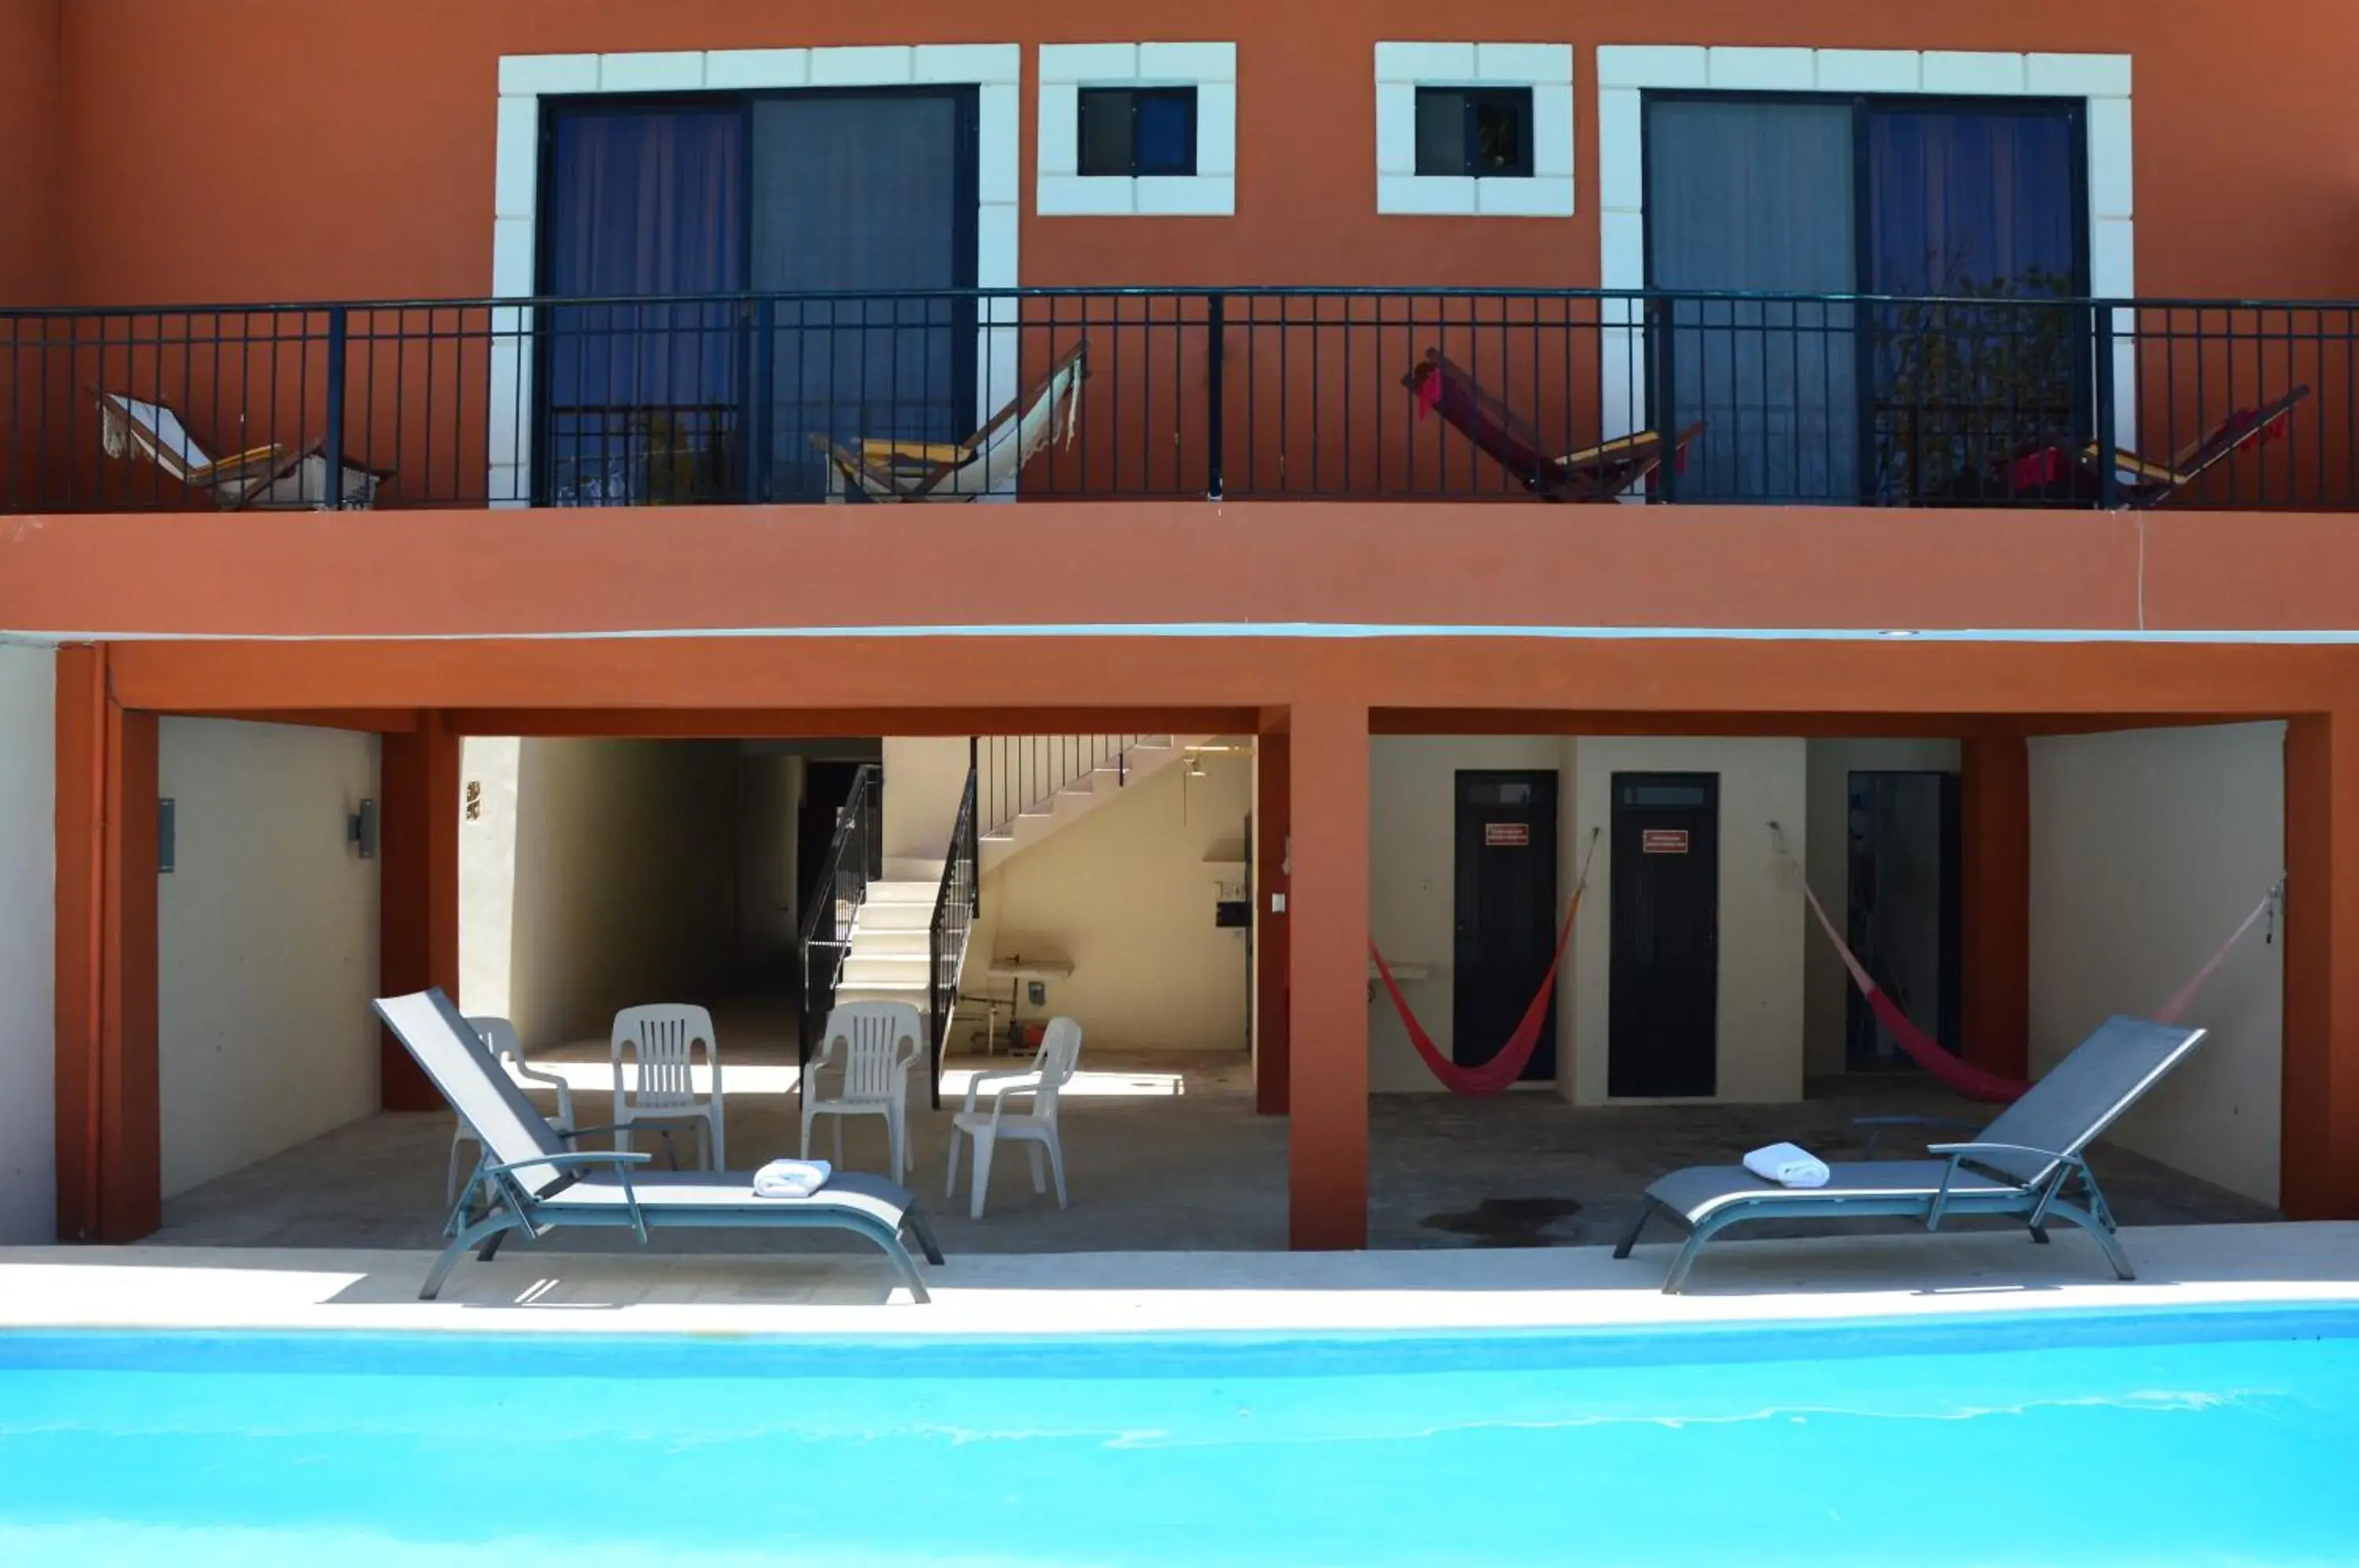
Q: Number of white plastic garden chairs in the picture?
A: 4